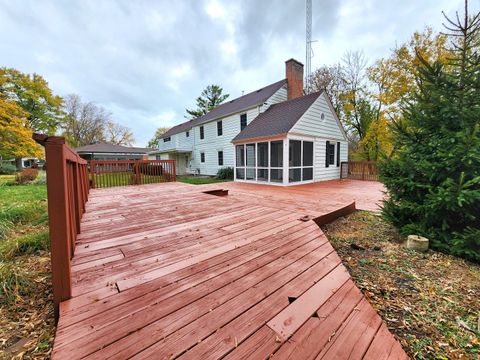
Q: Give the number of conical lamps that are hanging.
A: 0